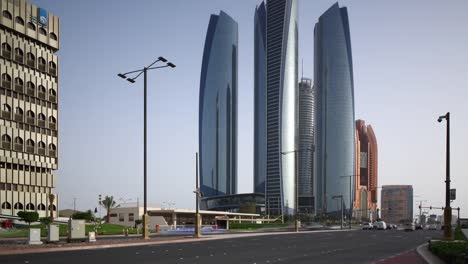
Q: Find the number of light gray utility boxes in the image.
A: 4